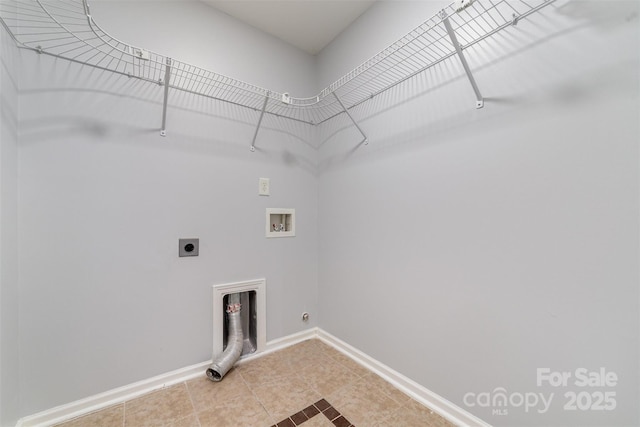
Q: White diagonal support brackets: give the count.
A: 4